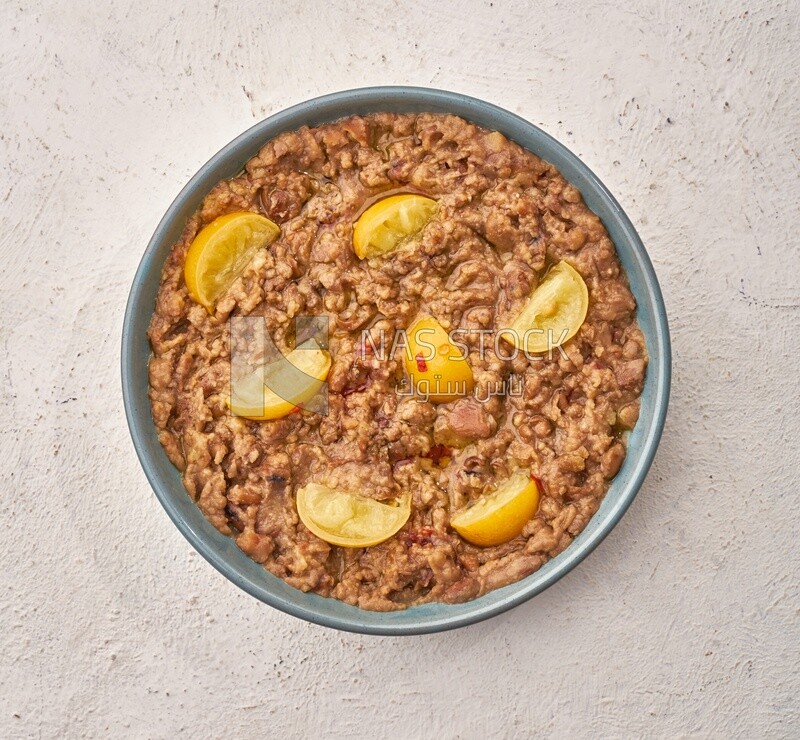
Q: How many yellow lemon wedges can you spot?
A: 7